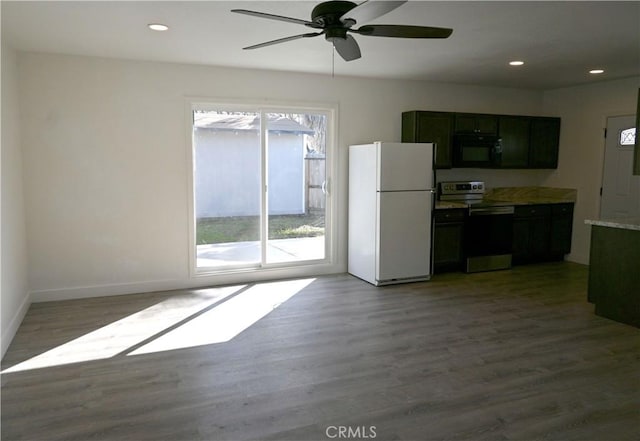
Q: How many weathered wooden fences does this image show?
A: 1